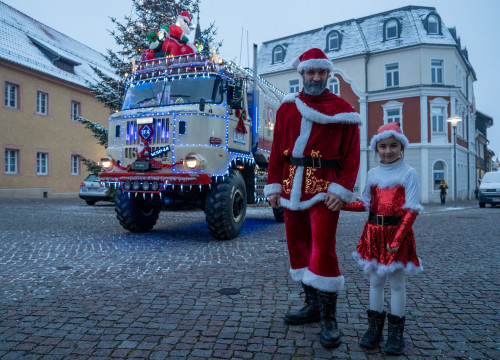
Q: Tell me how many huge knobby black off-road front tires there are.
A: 2